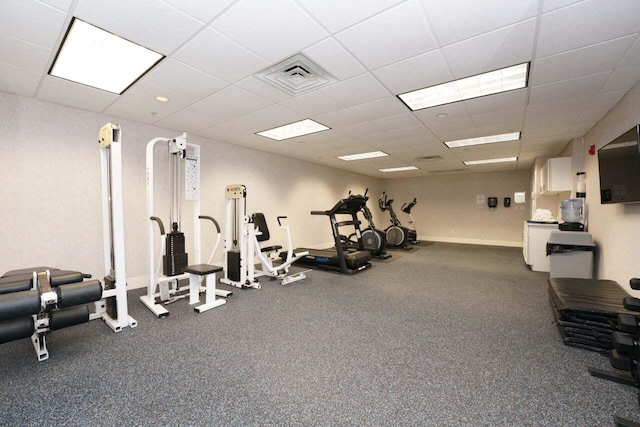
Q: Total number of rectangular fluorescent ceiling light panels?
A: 7